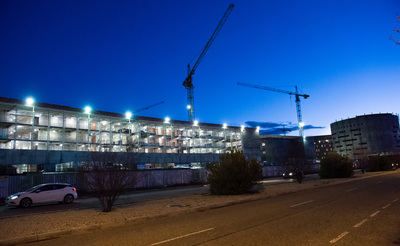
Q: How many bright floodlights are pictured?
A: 10